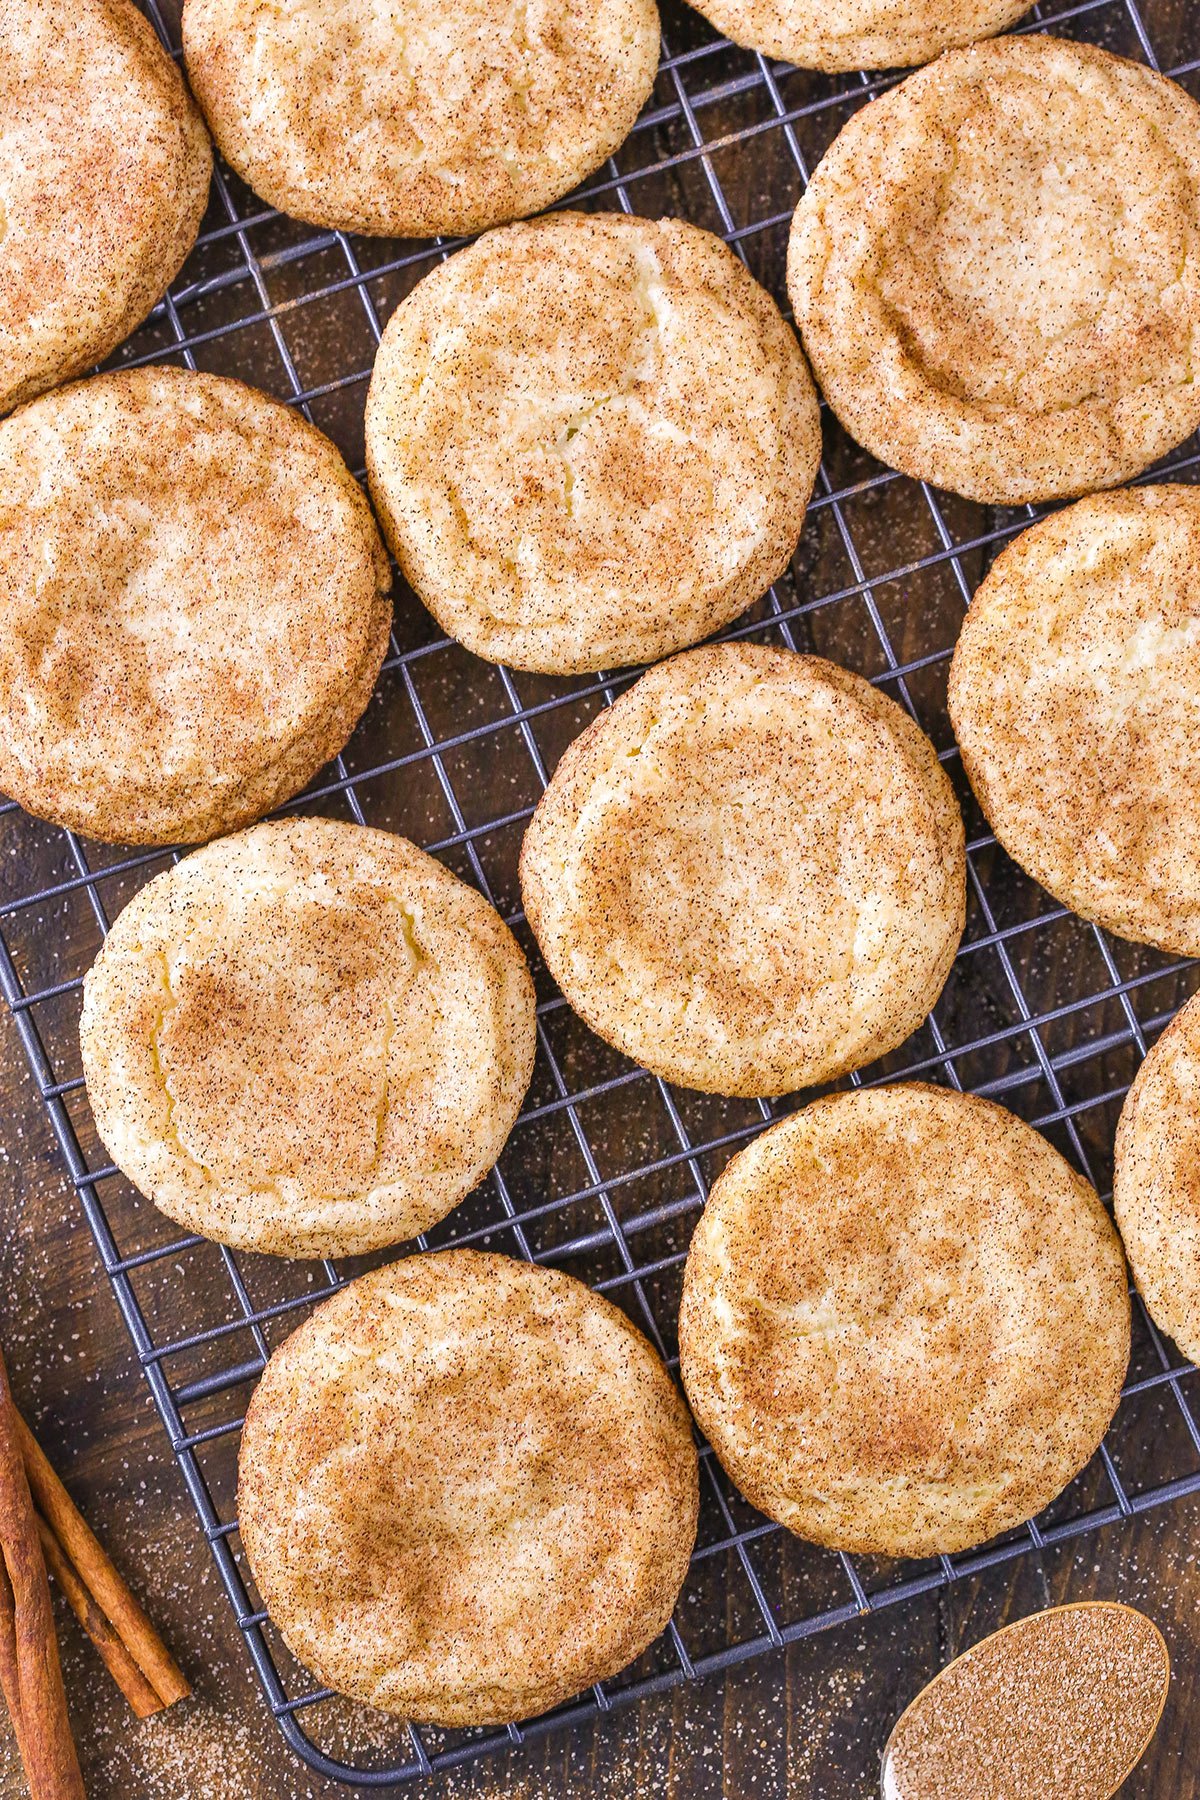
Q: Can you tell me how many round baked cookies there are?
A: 12